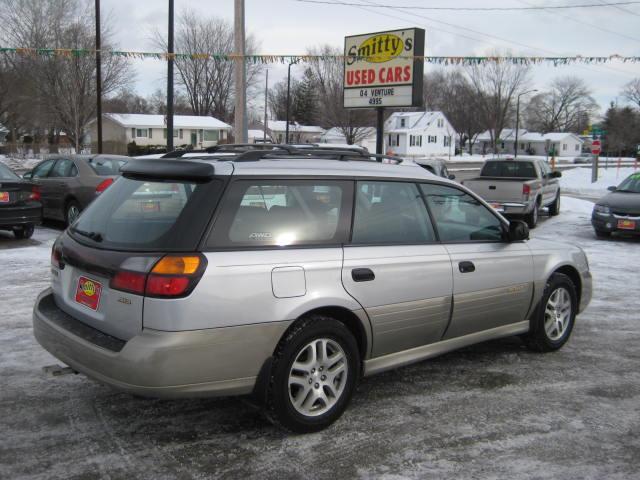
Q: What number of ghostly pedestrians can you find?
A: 0